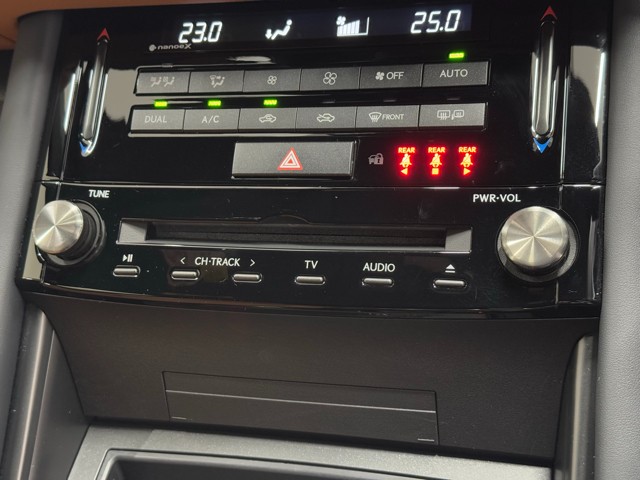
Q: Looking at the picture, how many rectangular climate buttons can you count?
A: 12